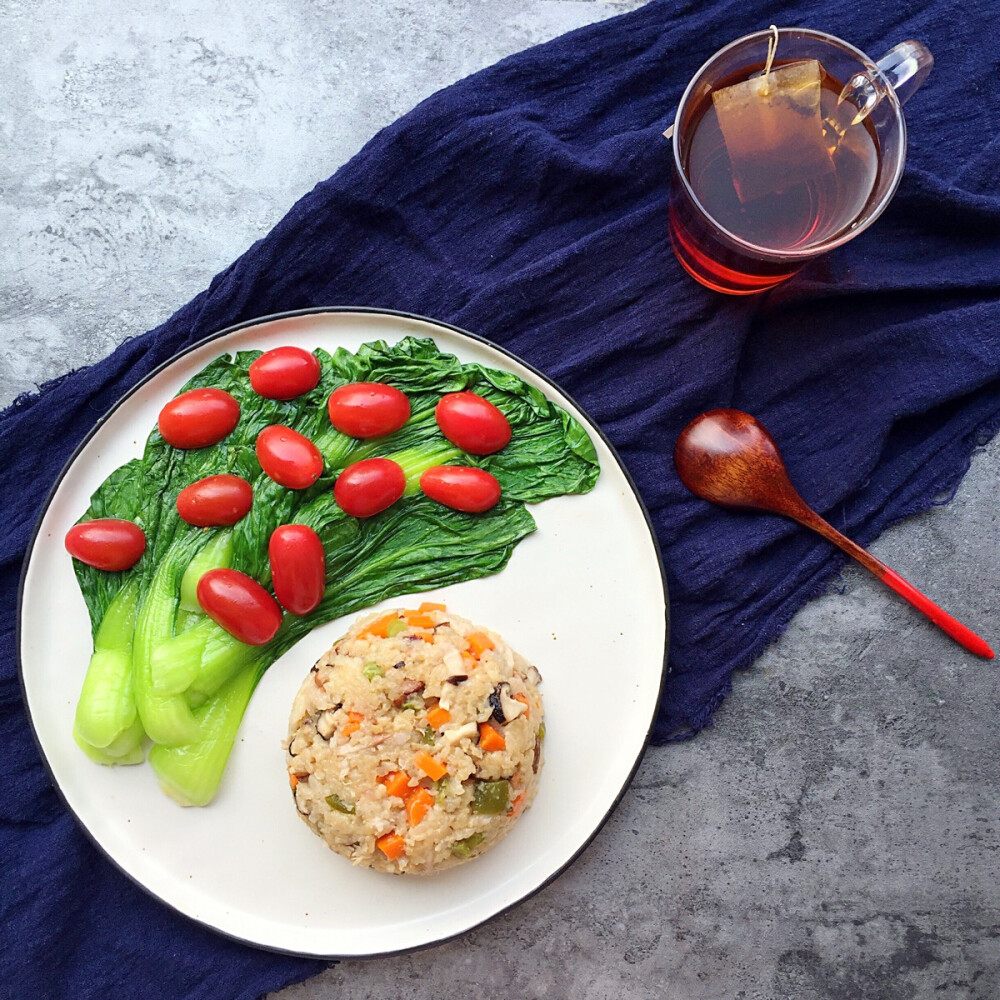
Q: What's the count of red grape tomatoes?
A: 11